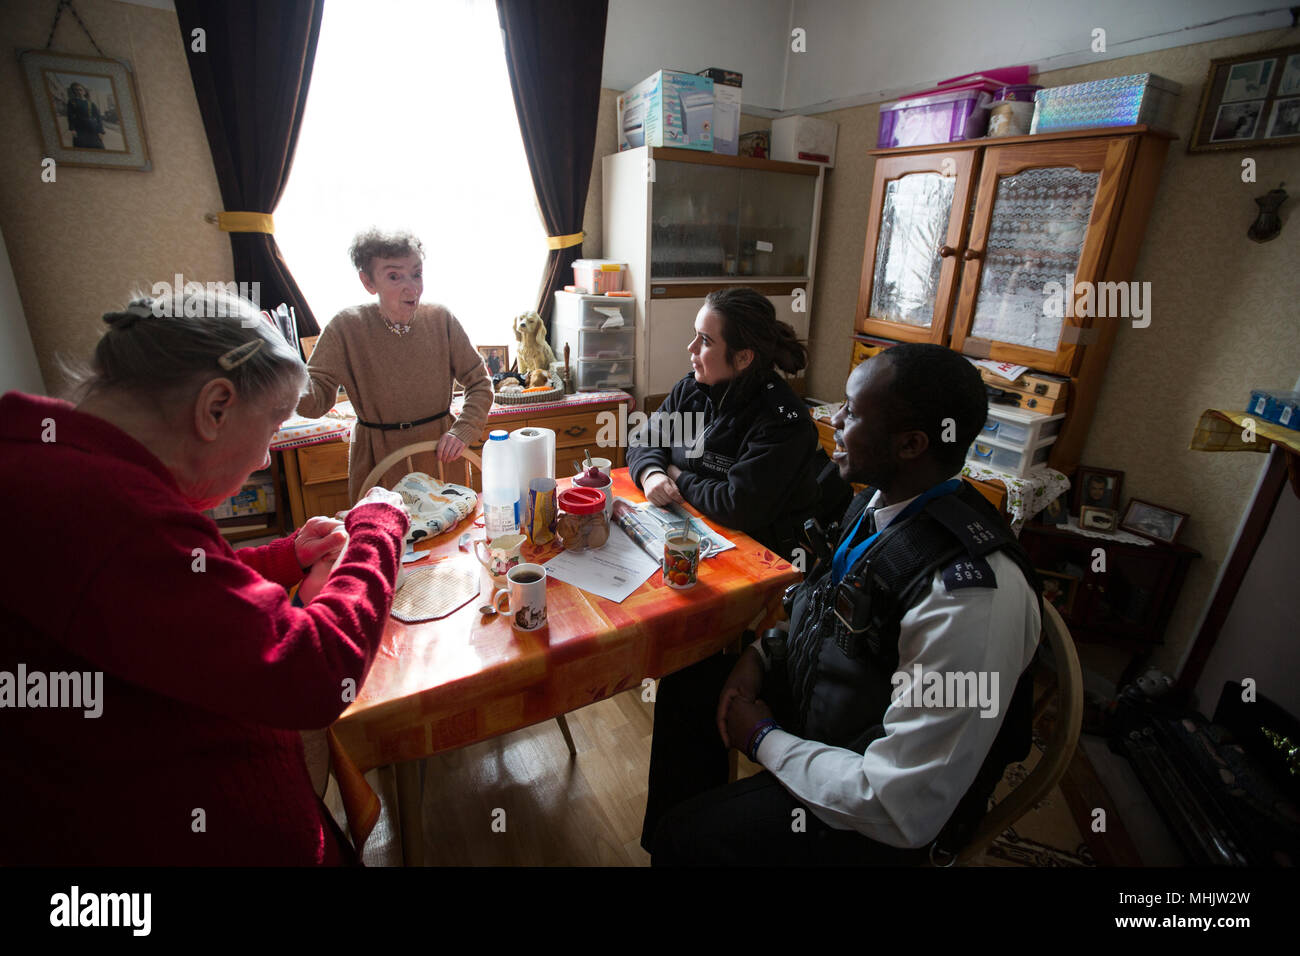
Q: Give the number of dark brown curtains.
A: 2